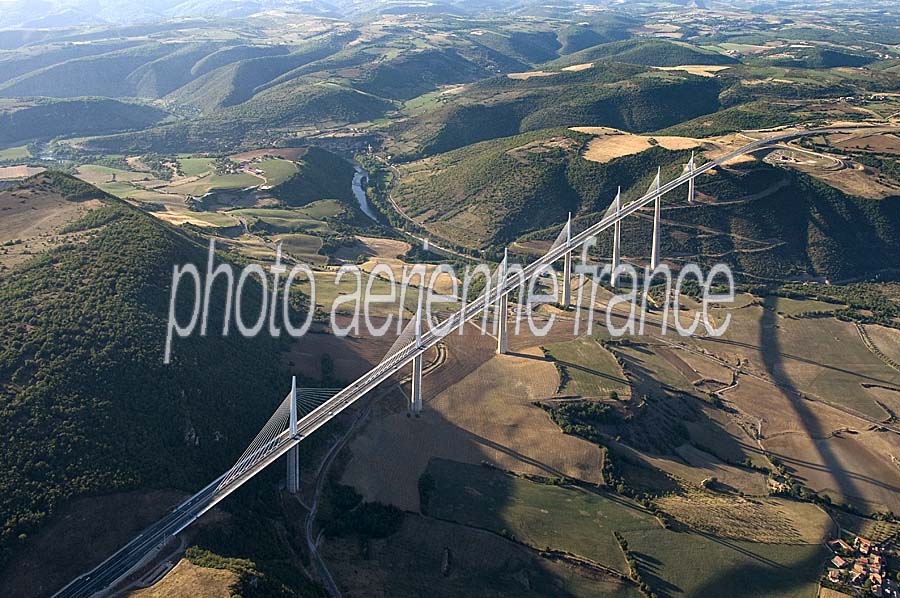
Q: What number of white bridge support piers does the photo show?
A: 7